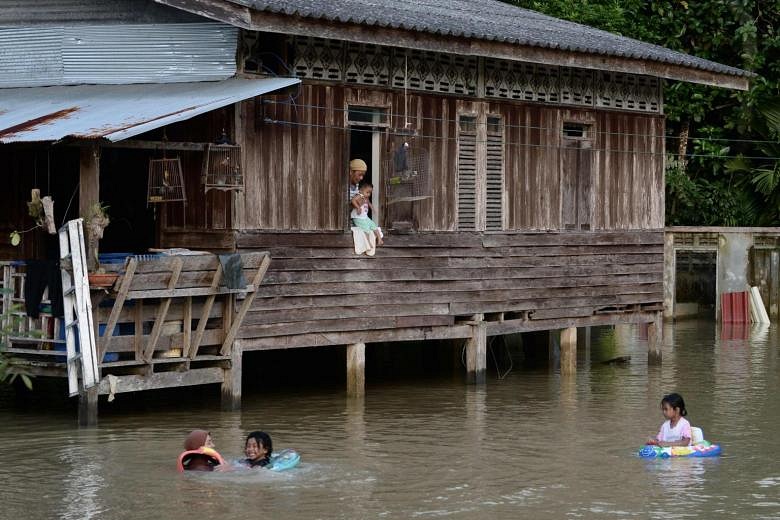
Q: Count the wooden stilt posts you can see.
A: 6